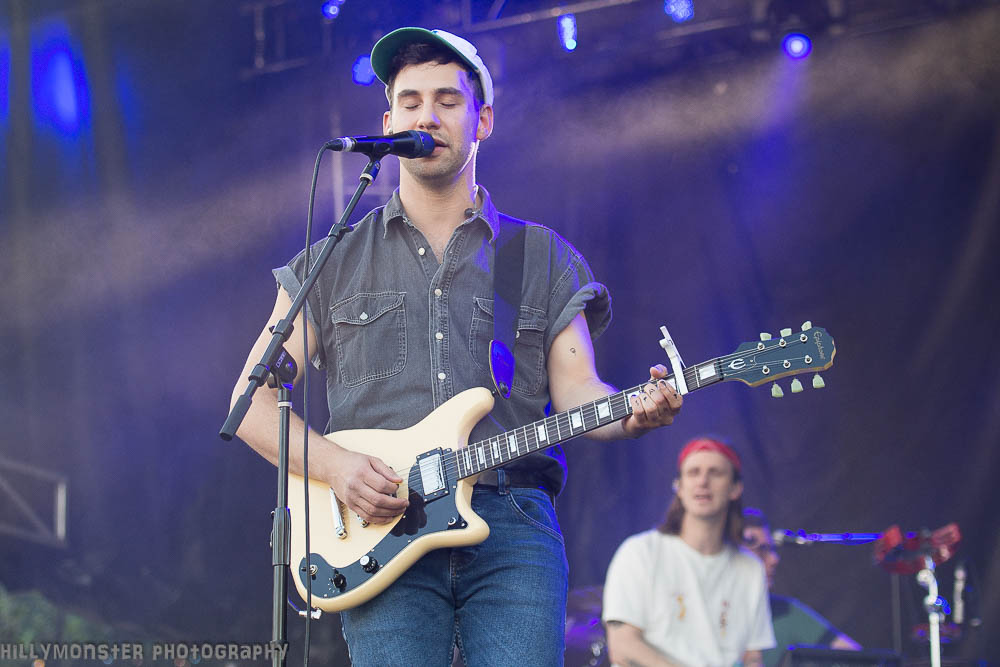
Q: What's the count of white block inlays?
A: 10